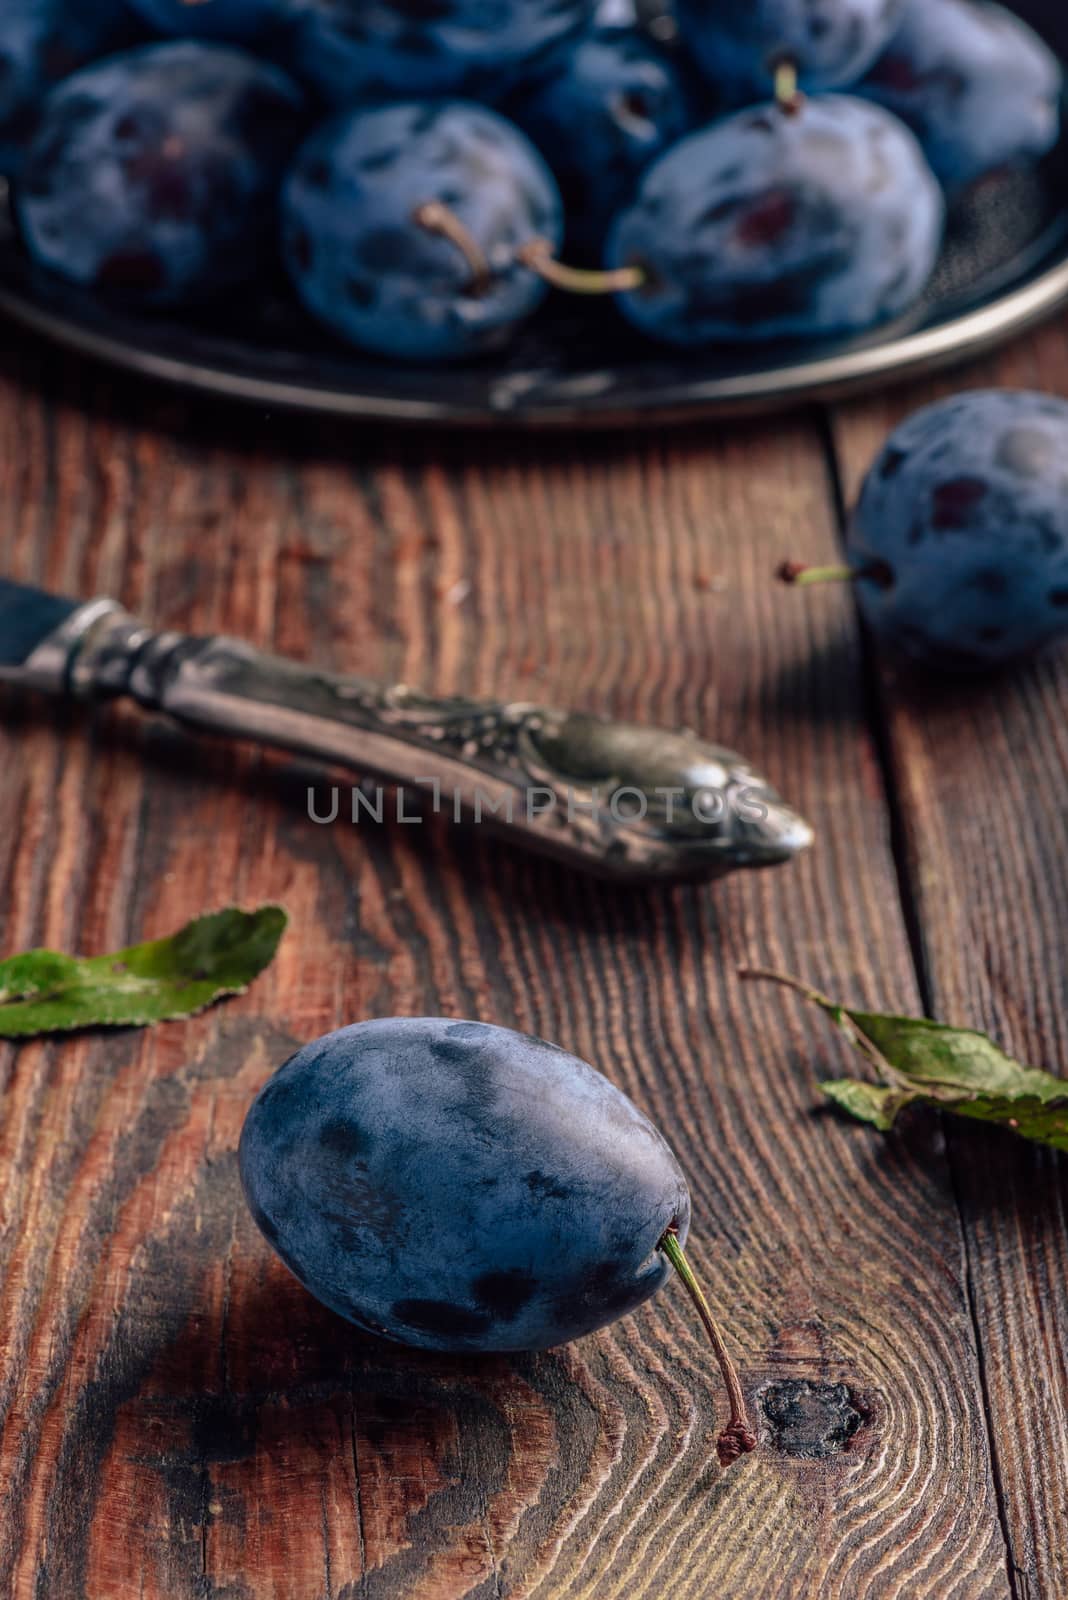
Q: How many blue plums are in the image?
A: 11